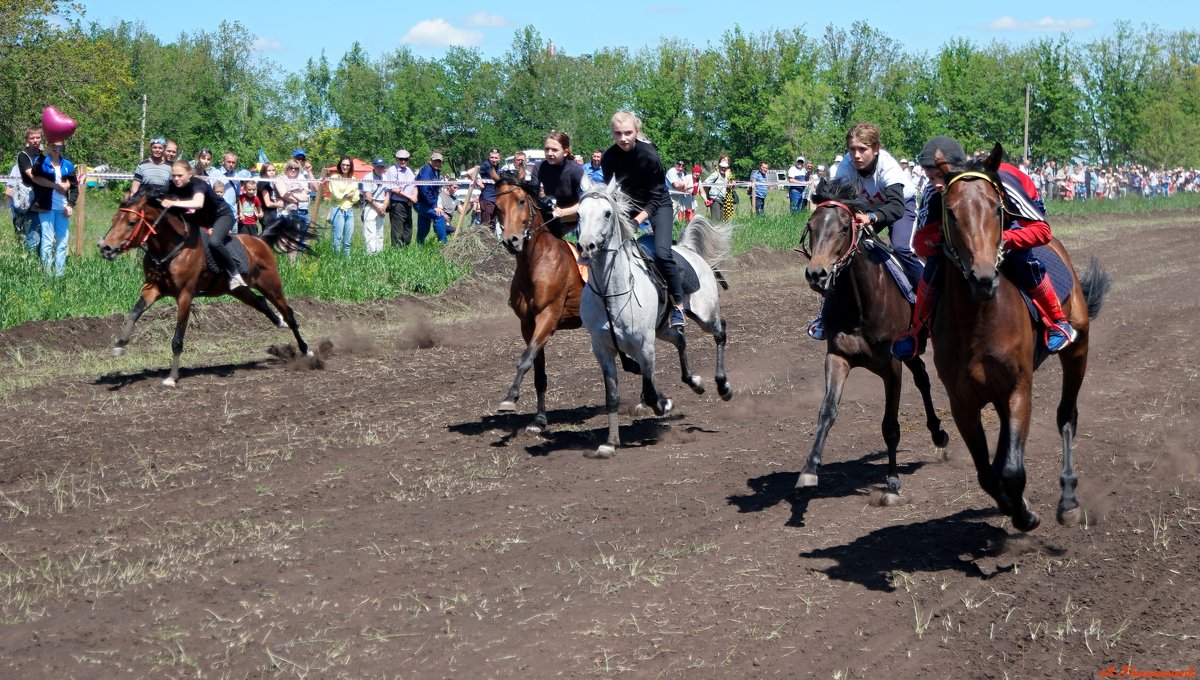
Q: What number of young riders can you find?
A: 5